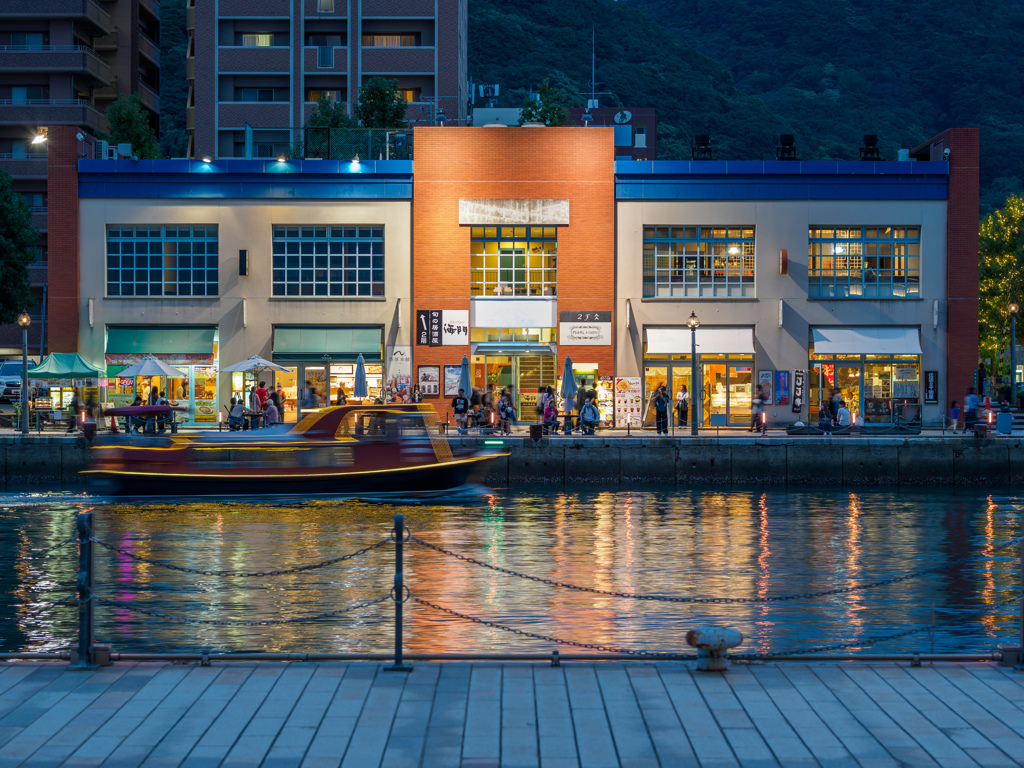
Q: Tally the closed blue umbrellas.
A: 3